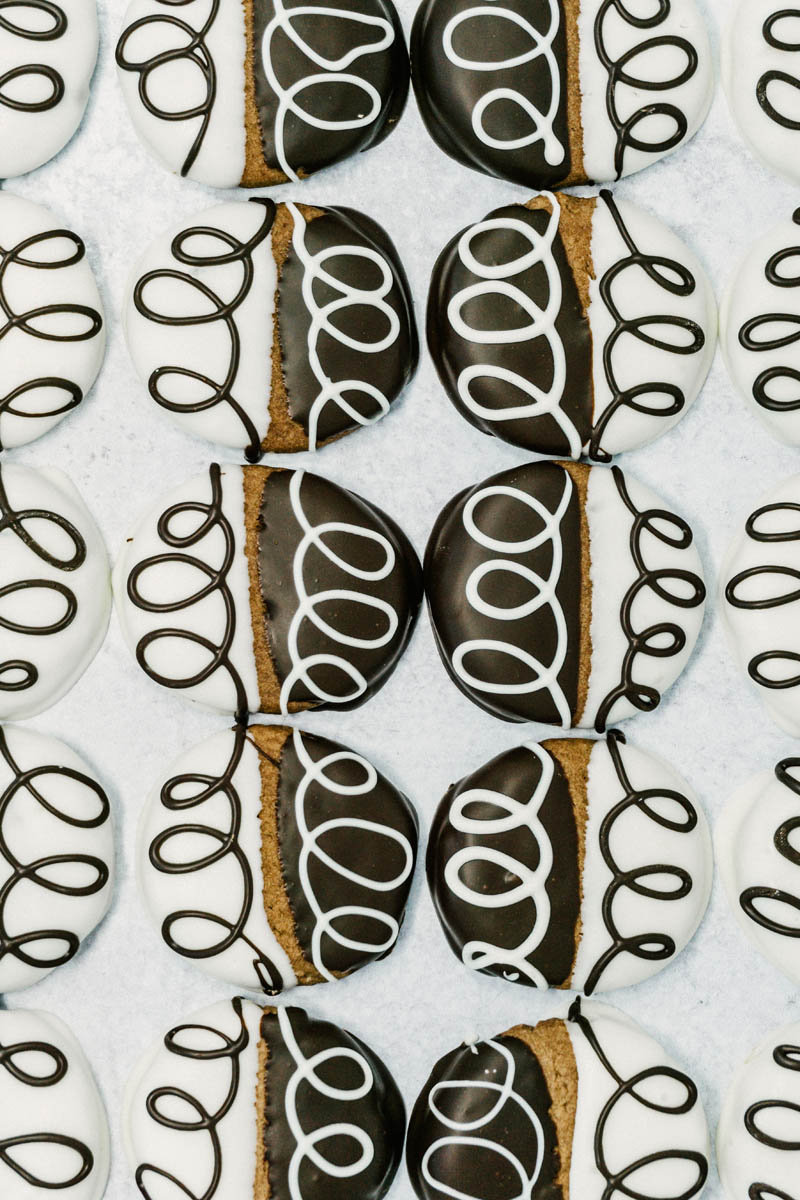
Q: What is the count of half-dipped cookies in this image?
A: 10